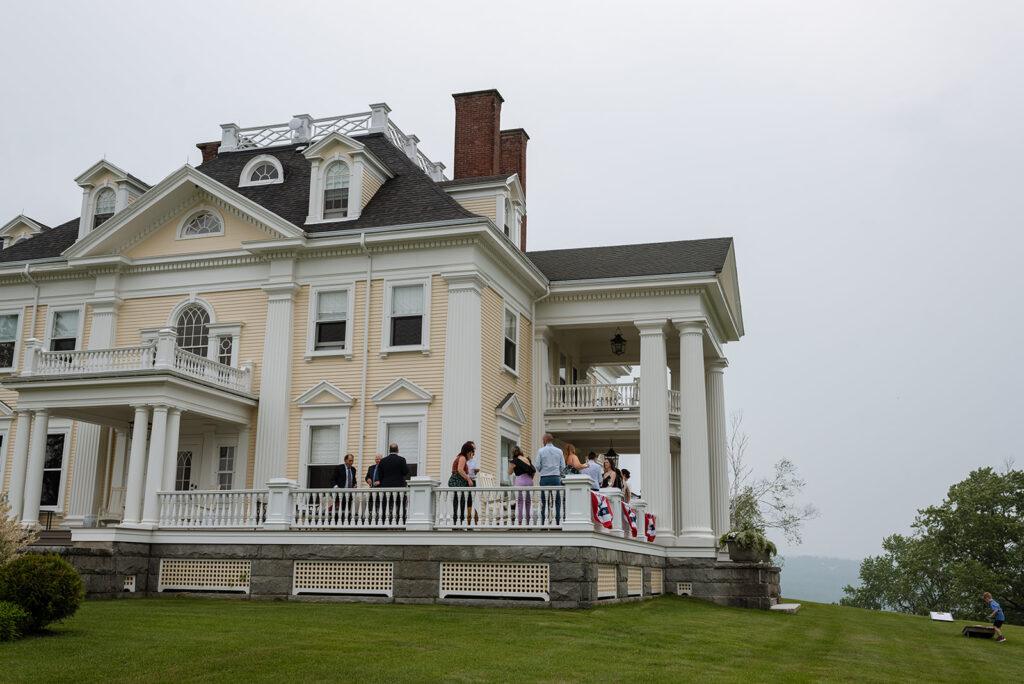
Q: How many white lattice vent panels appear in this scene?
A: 8